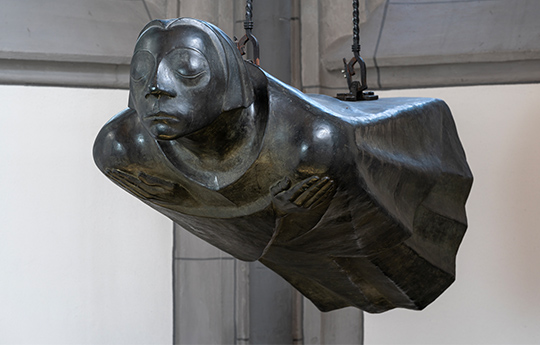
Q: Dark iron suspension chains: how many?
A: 2